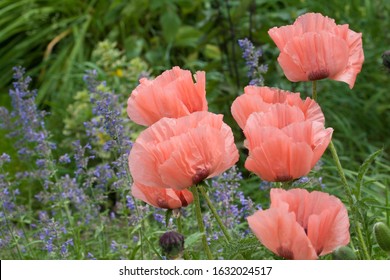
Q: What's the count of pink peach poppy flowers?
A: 7